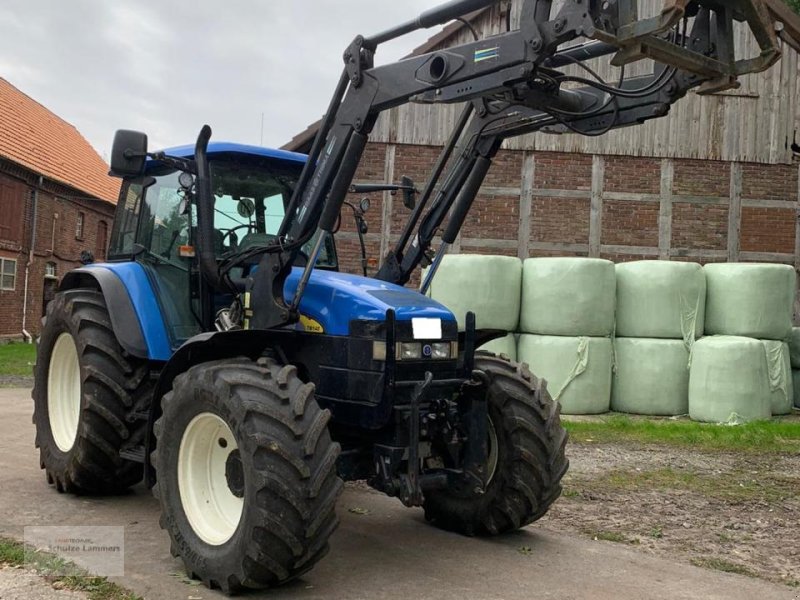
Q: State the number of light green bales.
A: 9